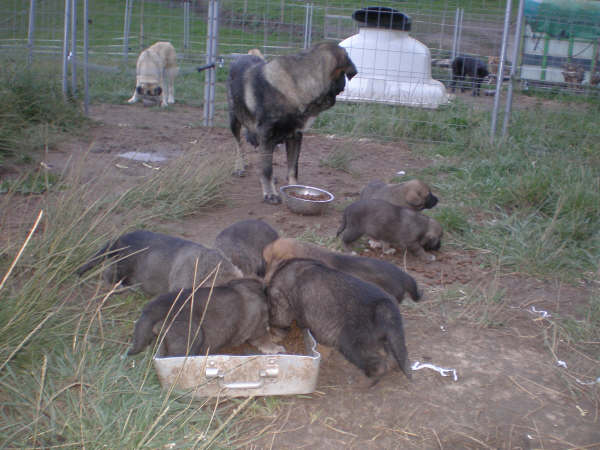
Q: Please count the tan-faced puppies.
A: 2